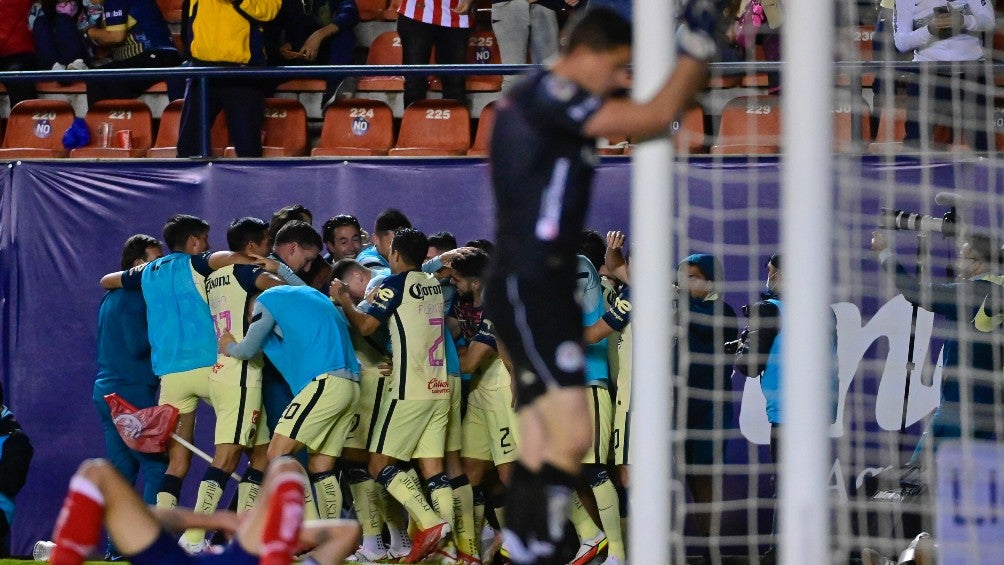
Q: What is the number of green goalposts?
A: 0